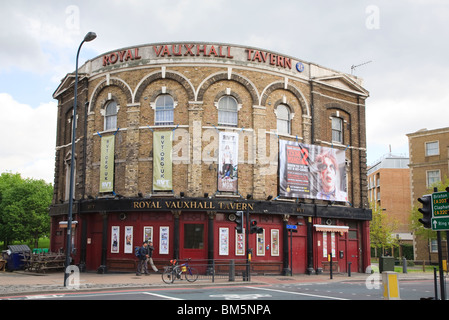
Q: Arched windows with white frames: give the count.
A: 4